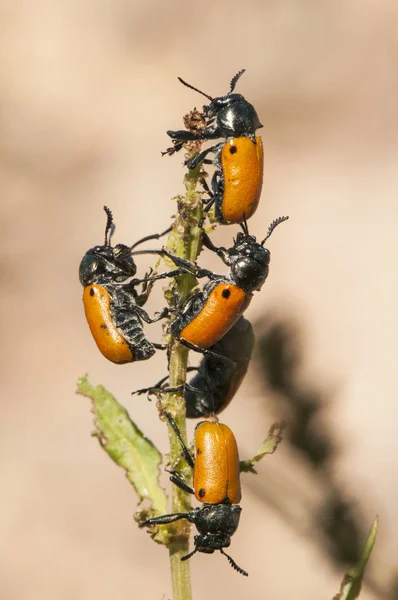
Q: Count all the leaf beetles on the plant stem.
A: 5